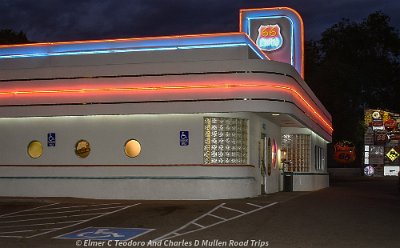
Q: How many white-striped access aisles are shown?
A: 2